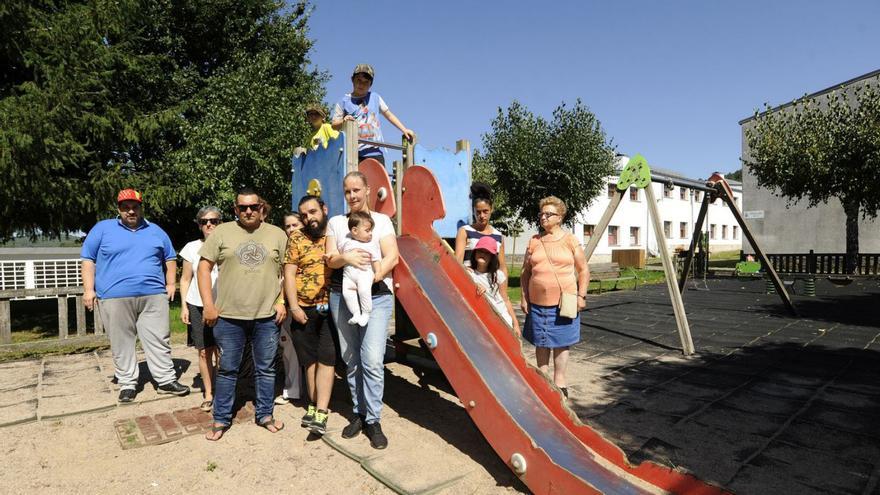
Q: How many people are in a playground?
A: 13